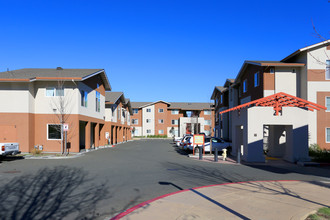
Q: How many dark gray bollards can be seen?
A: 3